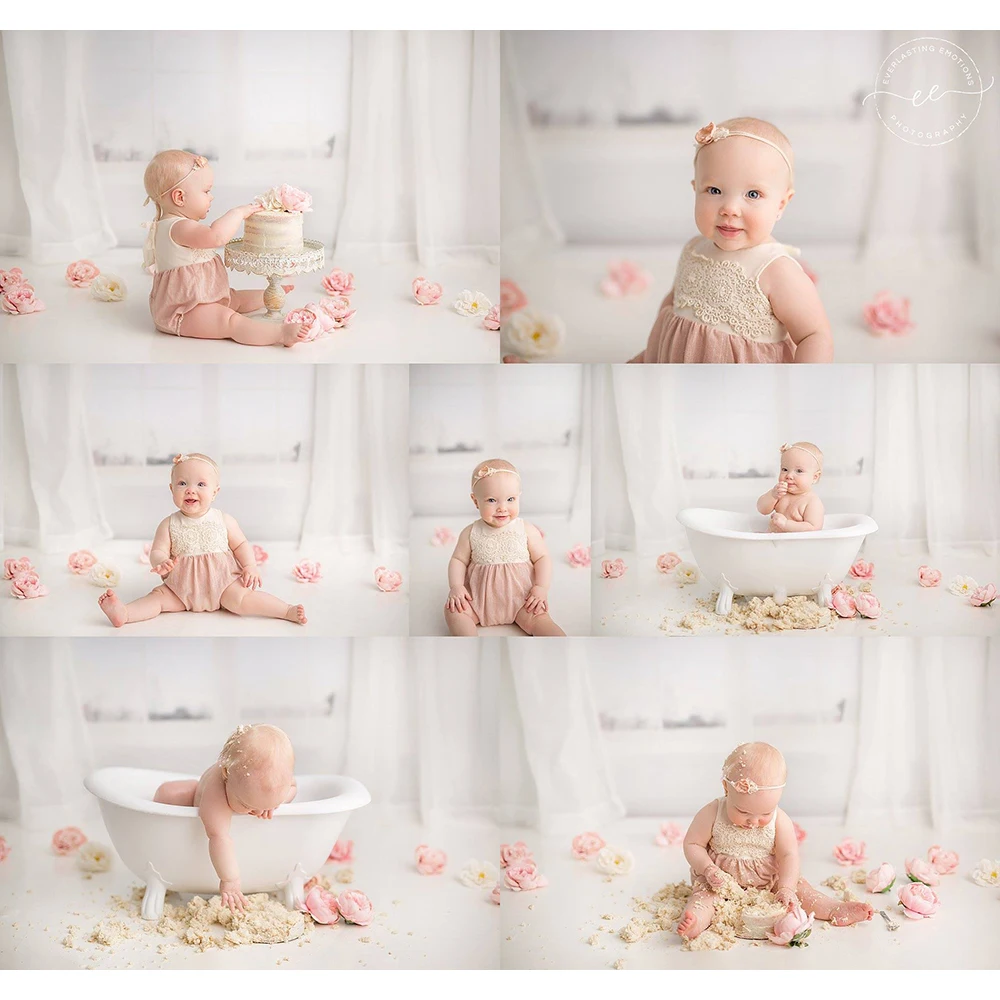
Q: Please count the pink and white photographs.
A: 7